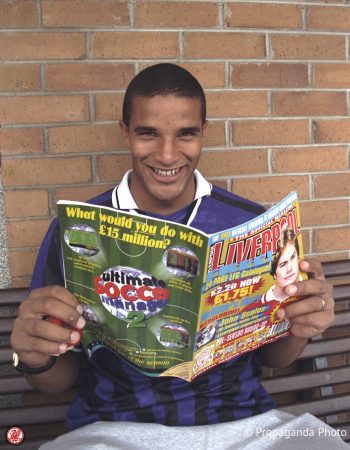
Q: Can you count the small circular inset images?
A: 4